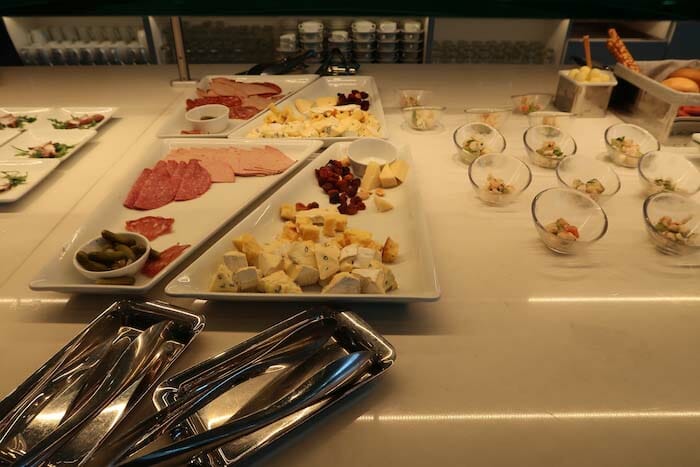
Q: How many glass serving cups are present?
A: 13